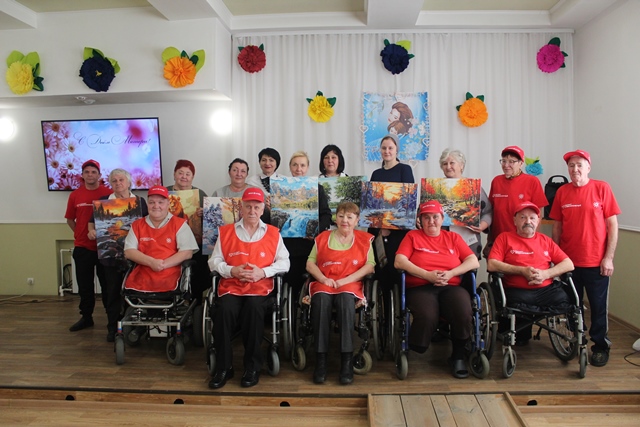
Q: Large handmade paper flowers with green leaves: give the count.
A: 9